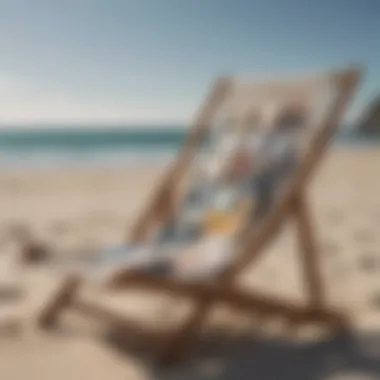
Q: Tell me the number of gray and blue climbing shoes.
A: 0